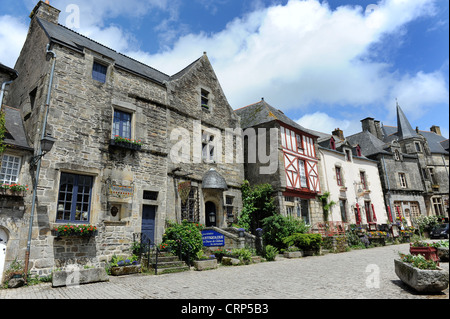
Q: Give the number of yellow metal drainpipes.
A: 0